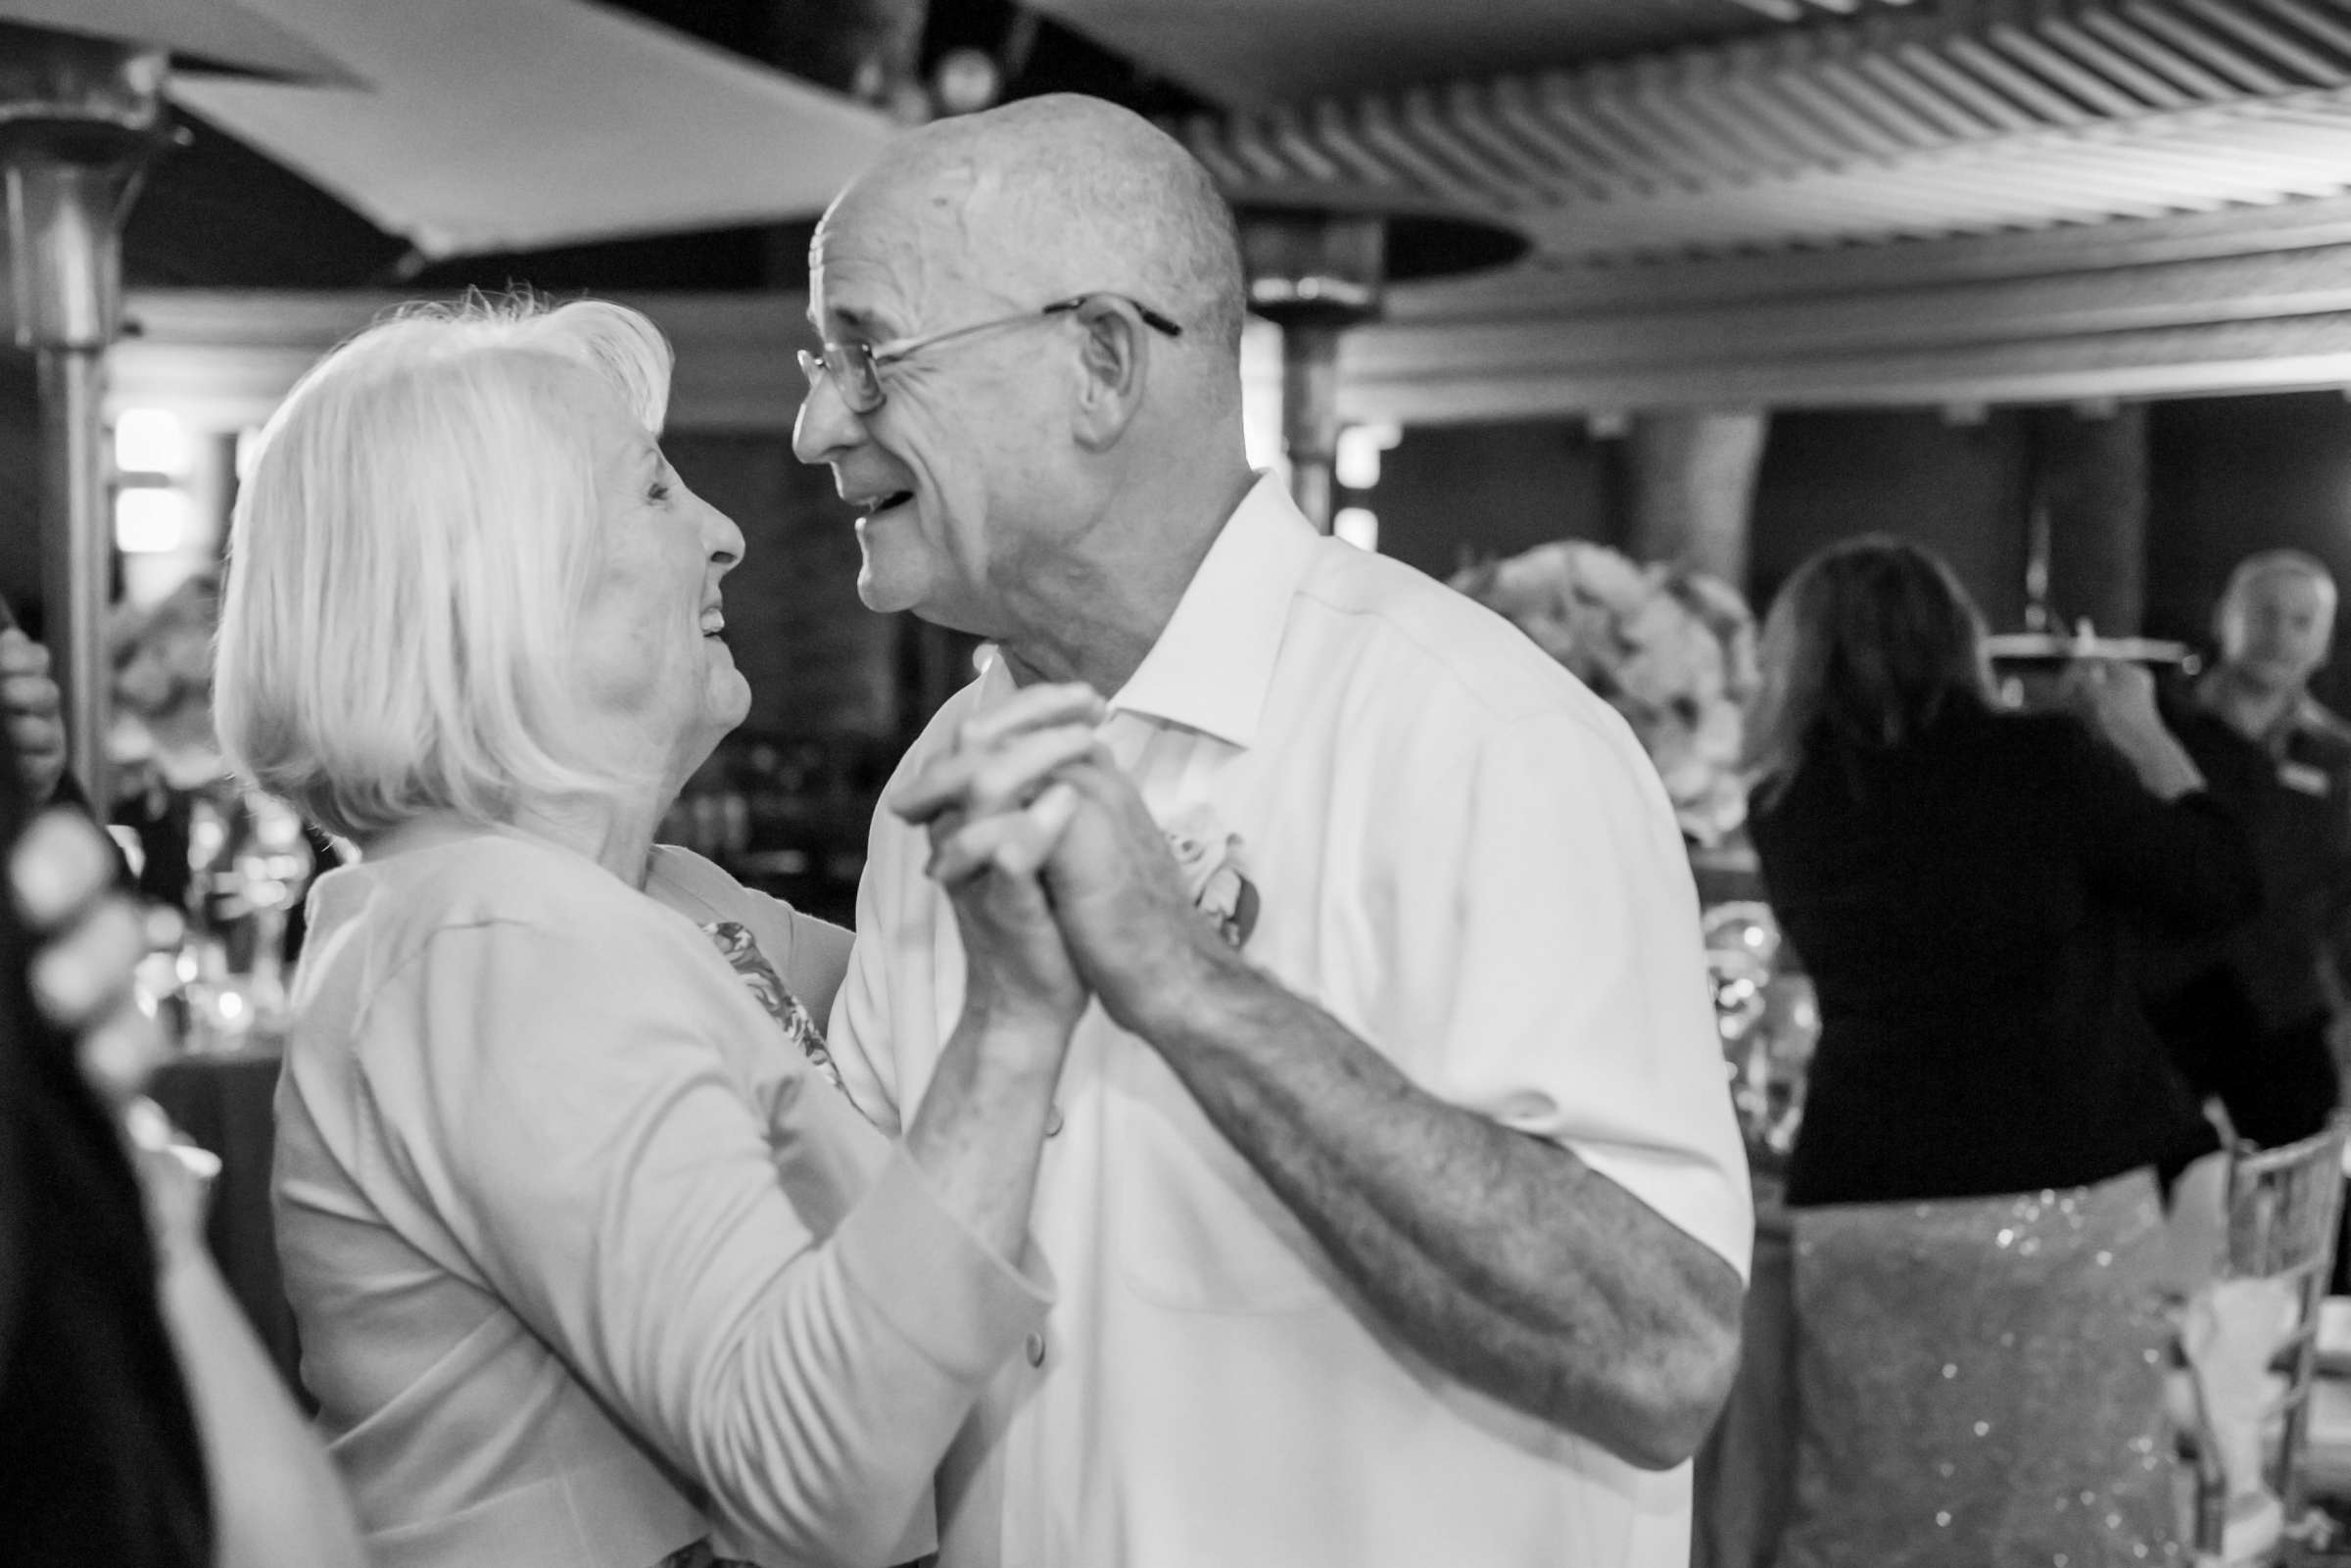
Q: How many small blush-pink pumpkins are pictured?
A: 0